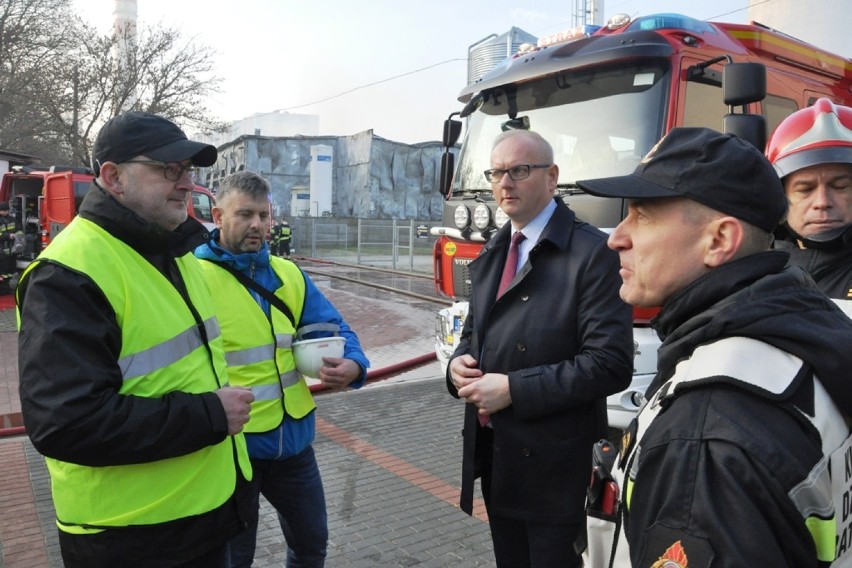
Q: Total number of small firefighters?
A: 3